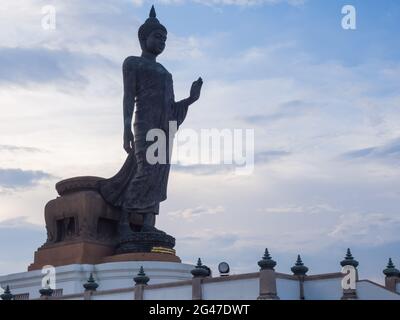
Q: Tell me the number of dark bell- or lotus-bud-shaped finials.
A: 9